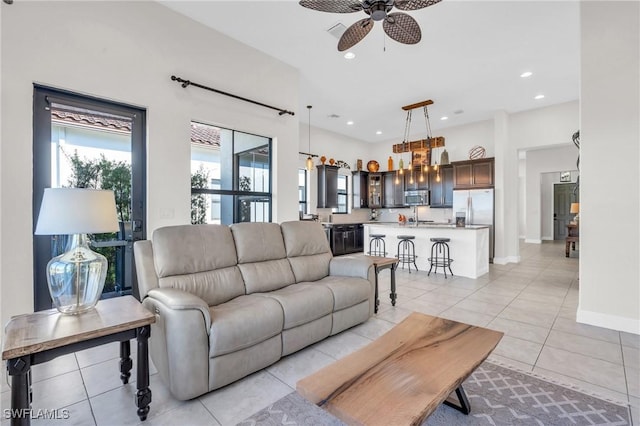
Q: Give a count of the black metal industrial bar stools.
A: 3